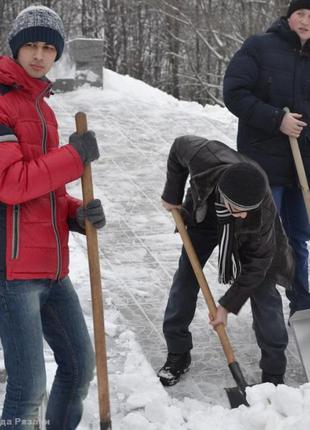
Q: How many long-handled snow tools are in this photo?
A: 3